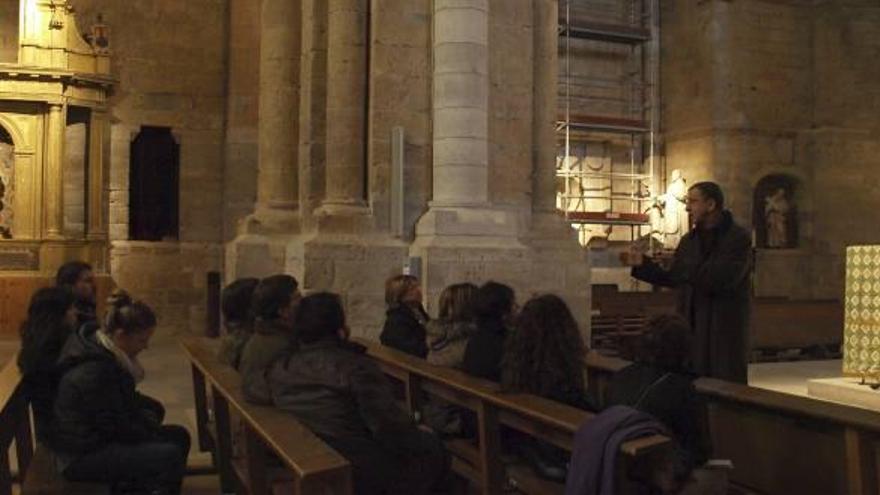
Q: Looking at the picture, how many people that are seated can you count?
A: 11